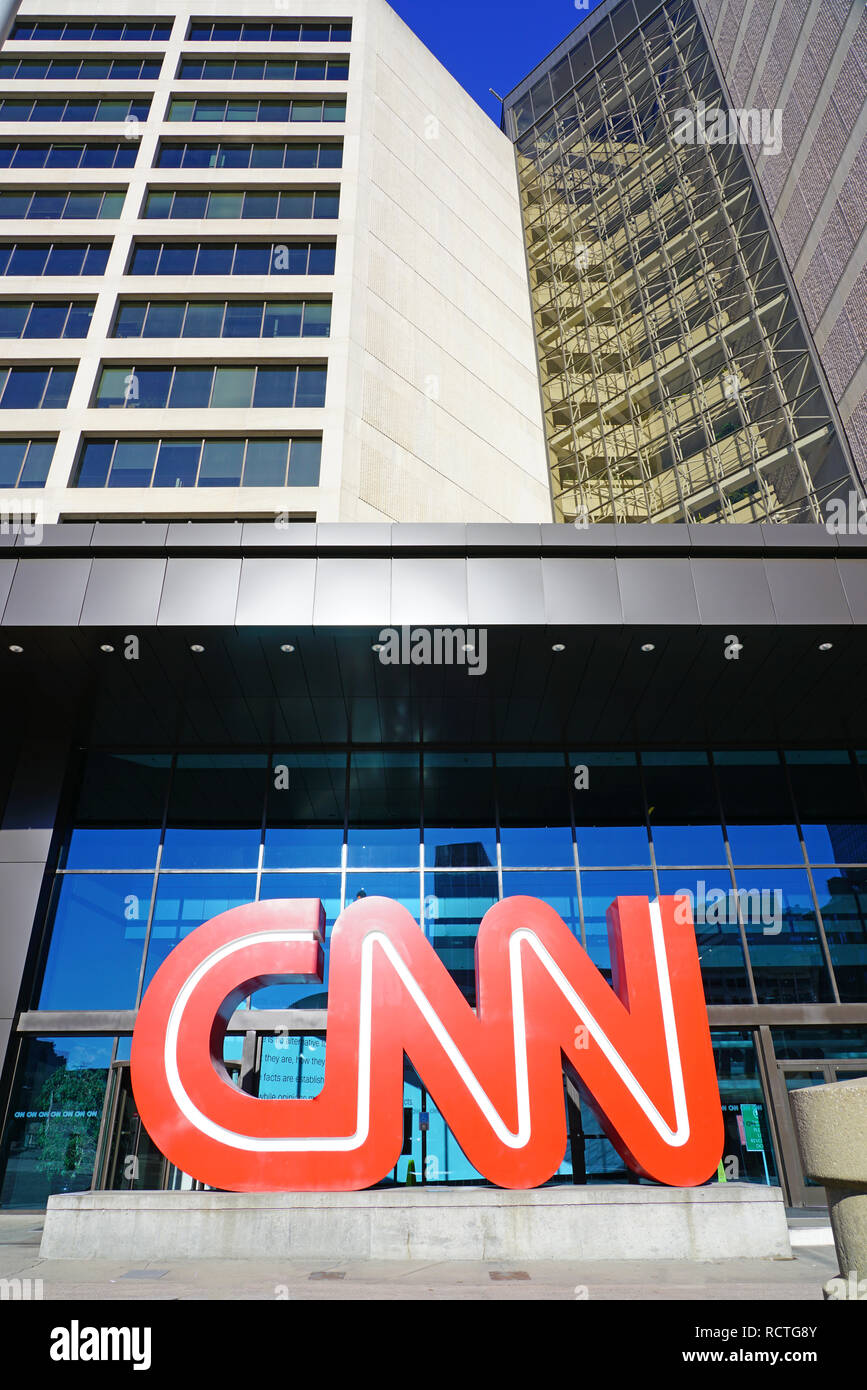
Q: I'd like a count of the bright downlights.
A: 10